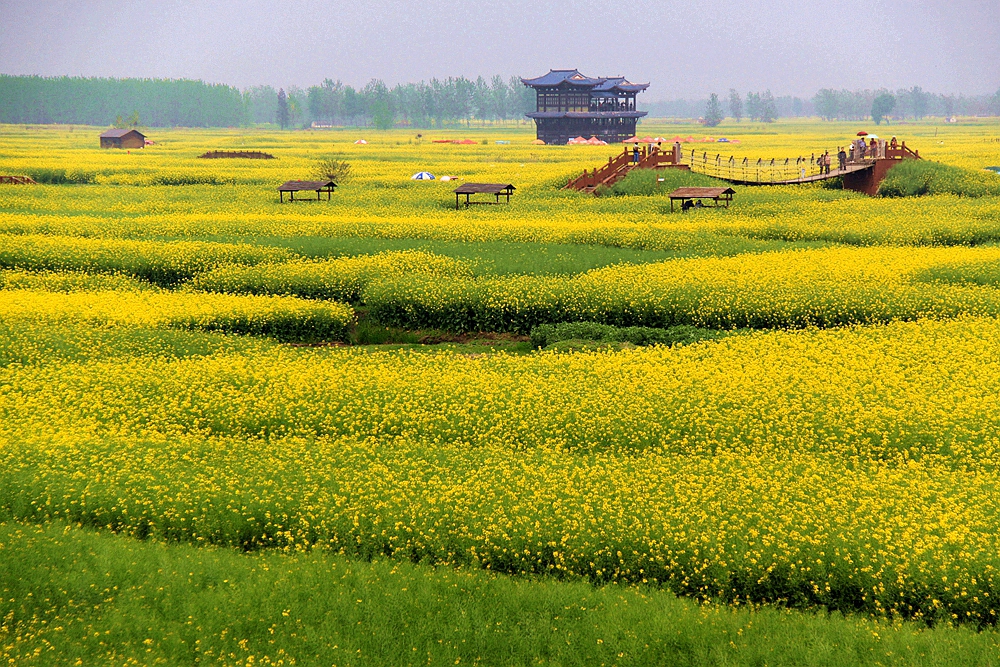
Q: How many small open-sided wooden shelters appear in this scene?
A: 3